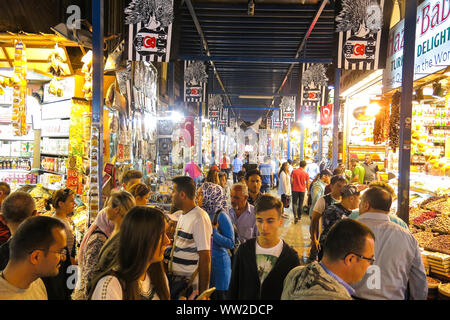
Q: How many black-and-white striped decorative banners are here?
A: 8